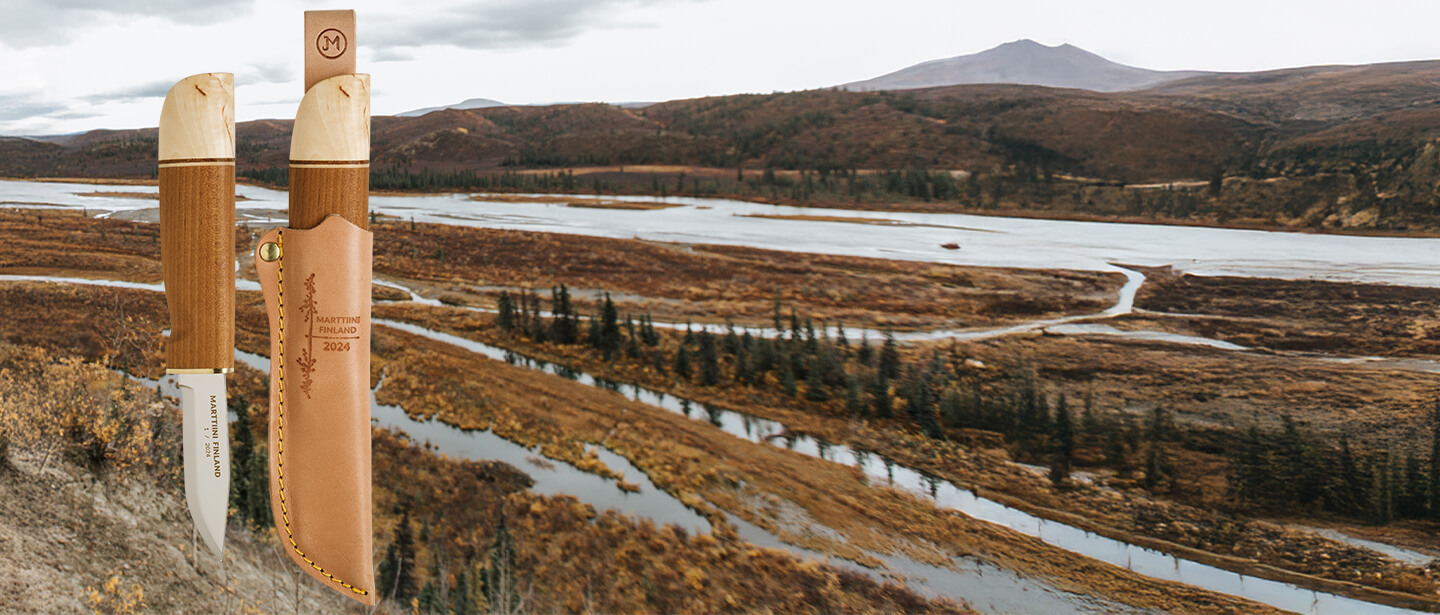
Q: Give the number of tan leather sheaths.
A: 1